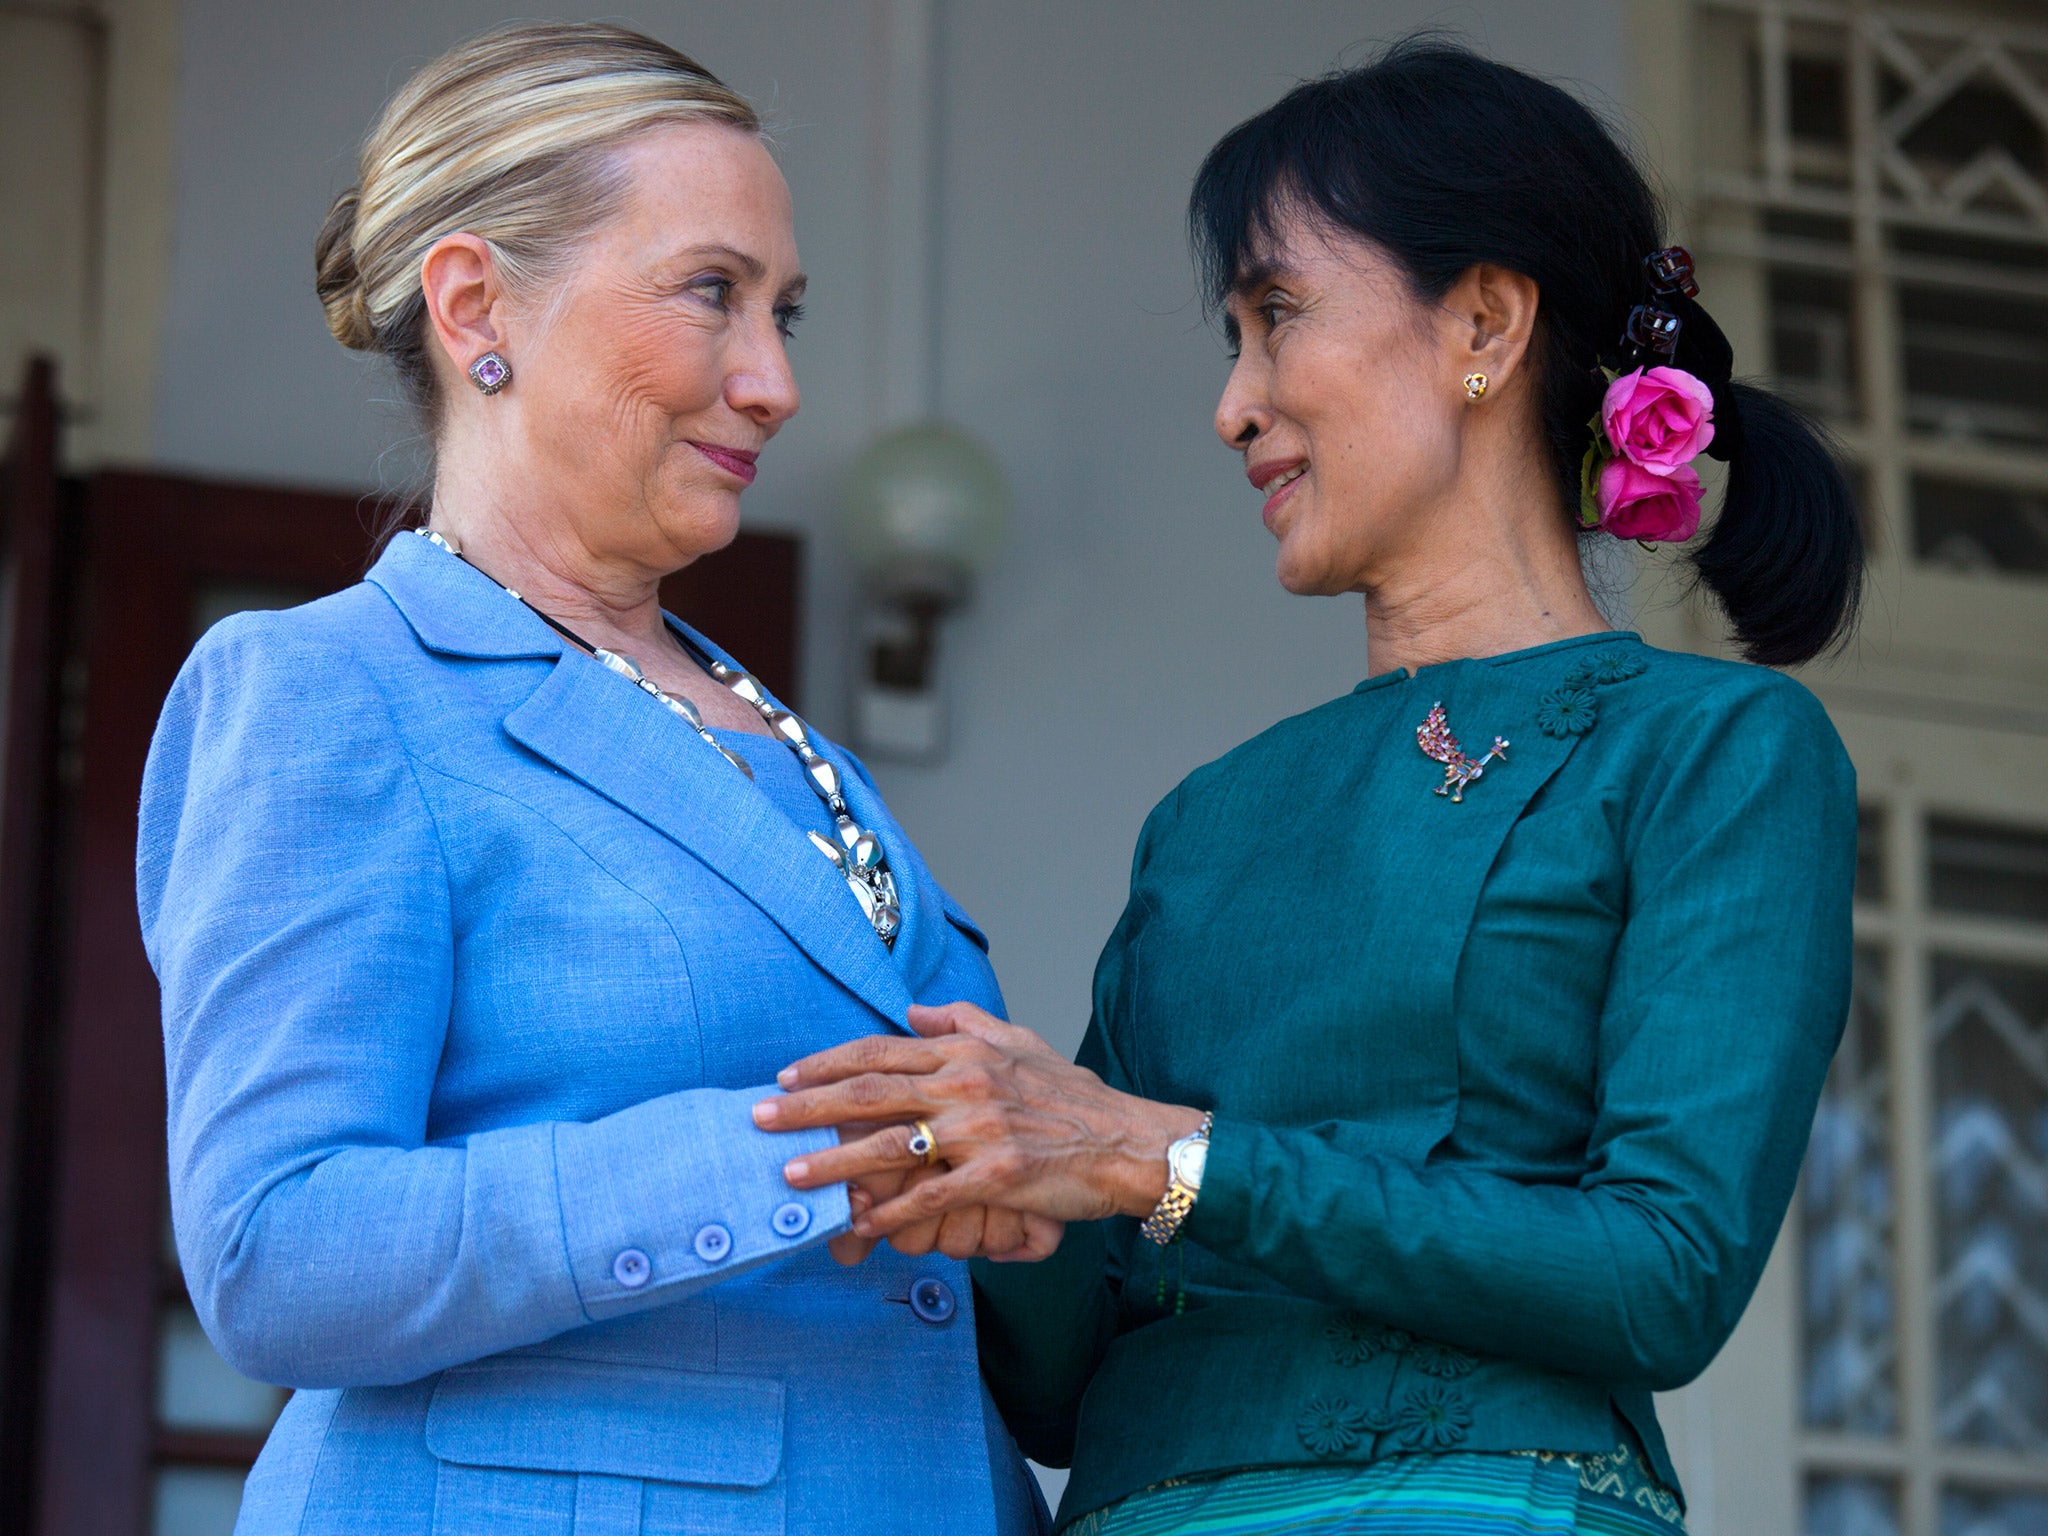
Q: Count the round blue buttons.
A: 4